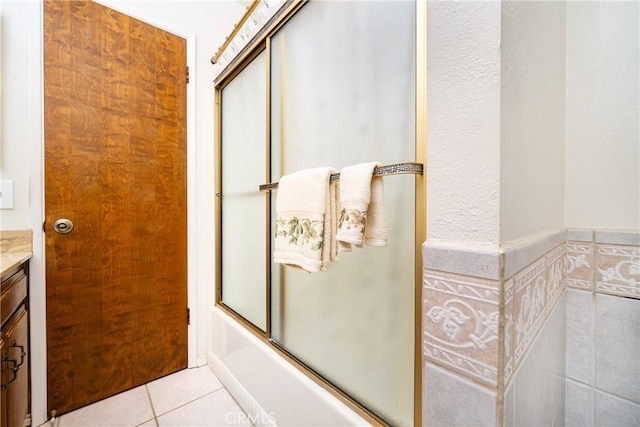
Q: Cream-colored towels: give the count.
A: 2